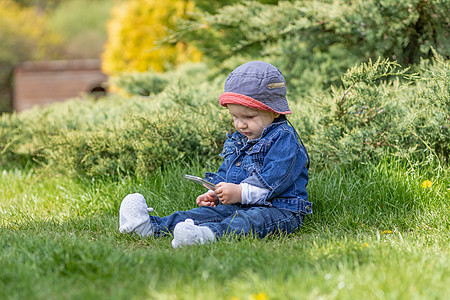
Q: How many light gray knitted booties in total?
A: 2